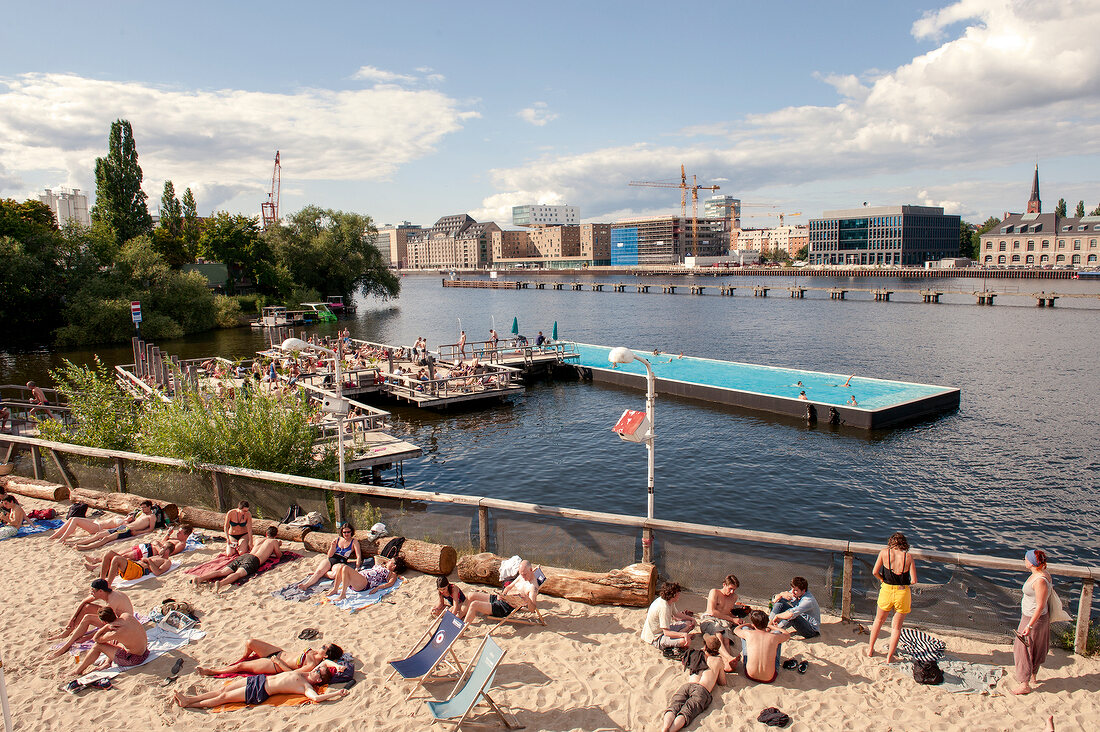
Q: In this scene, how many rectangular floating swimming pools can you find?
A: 1